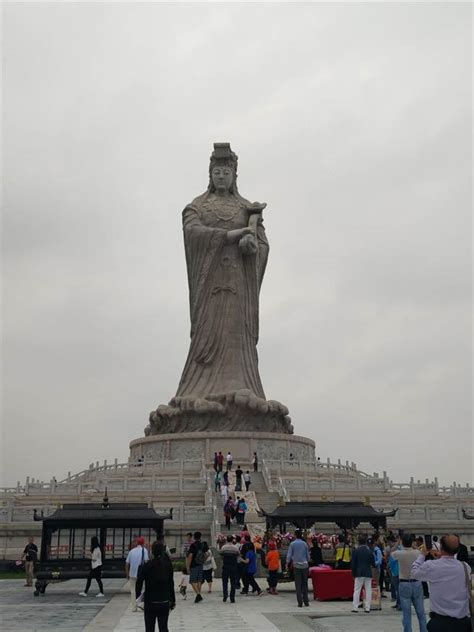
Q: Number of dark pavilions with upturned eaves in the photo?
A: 2